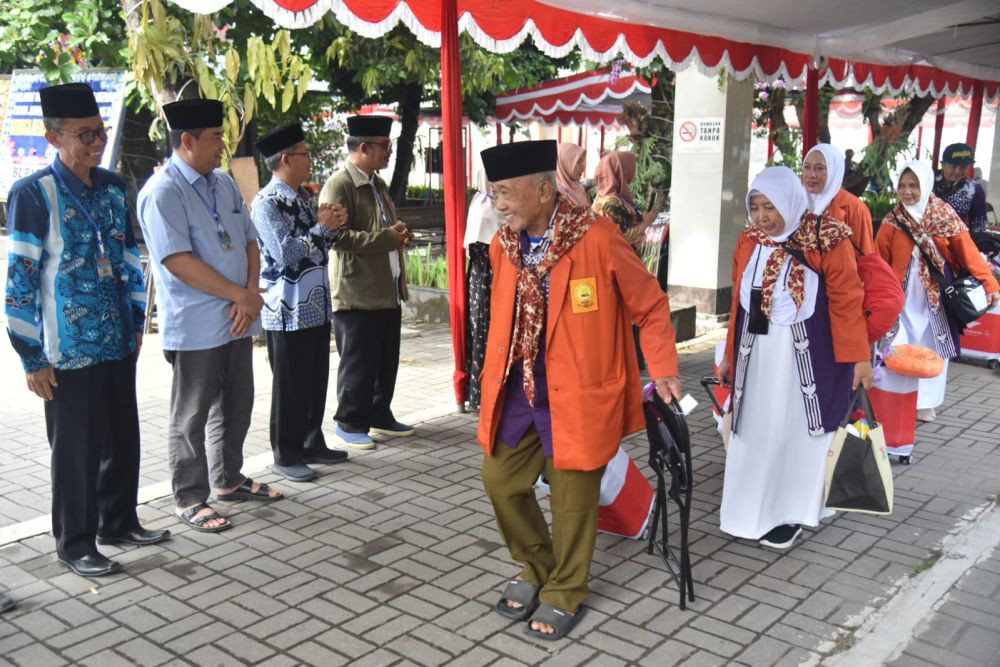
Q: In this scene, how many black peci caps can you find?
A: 5